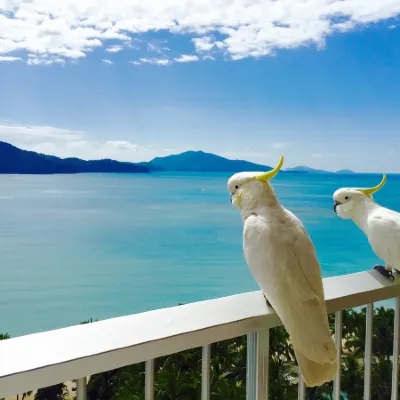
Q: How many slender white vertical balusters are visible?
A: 7